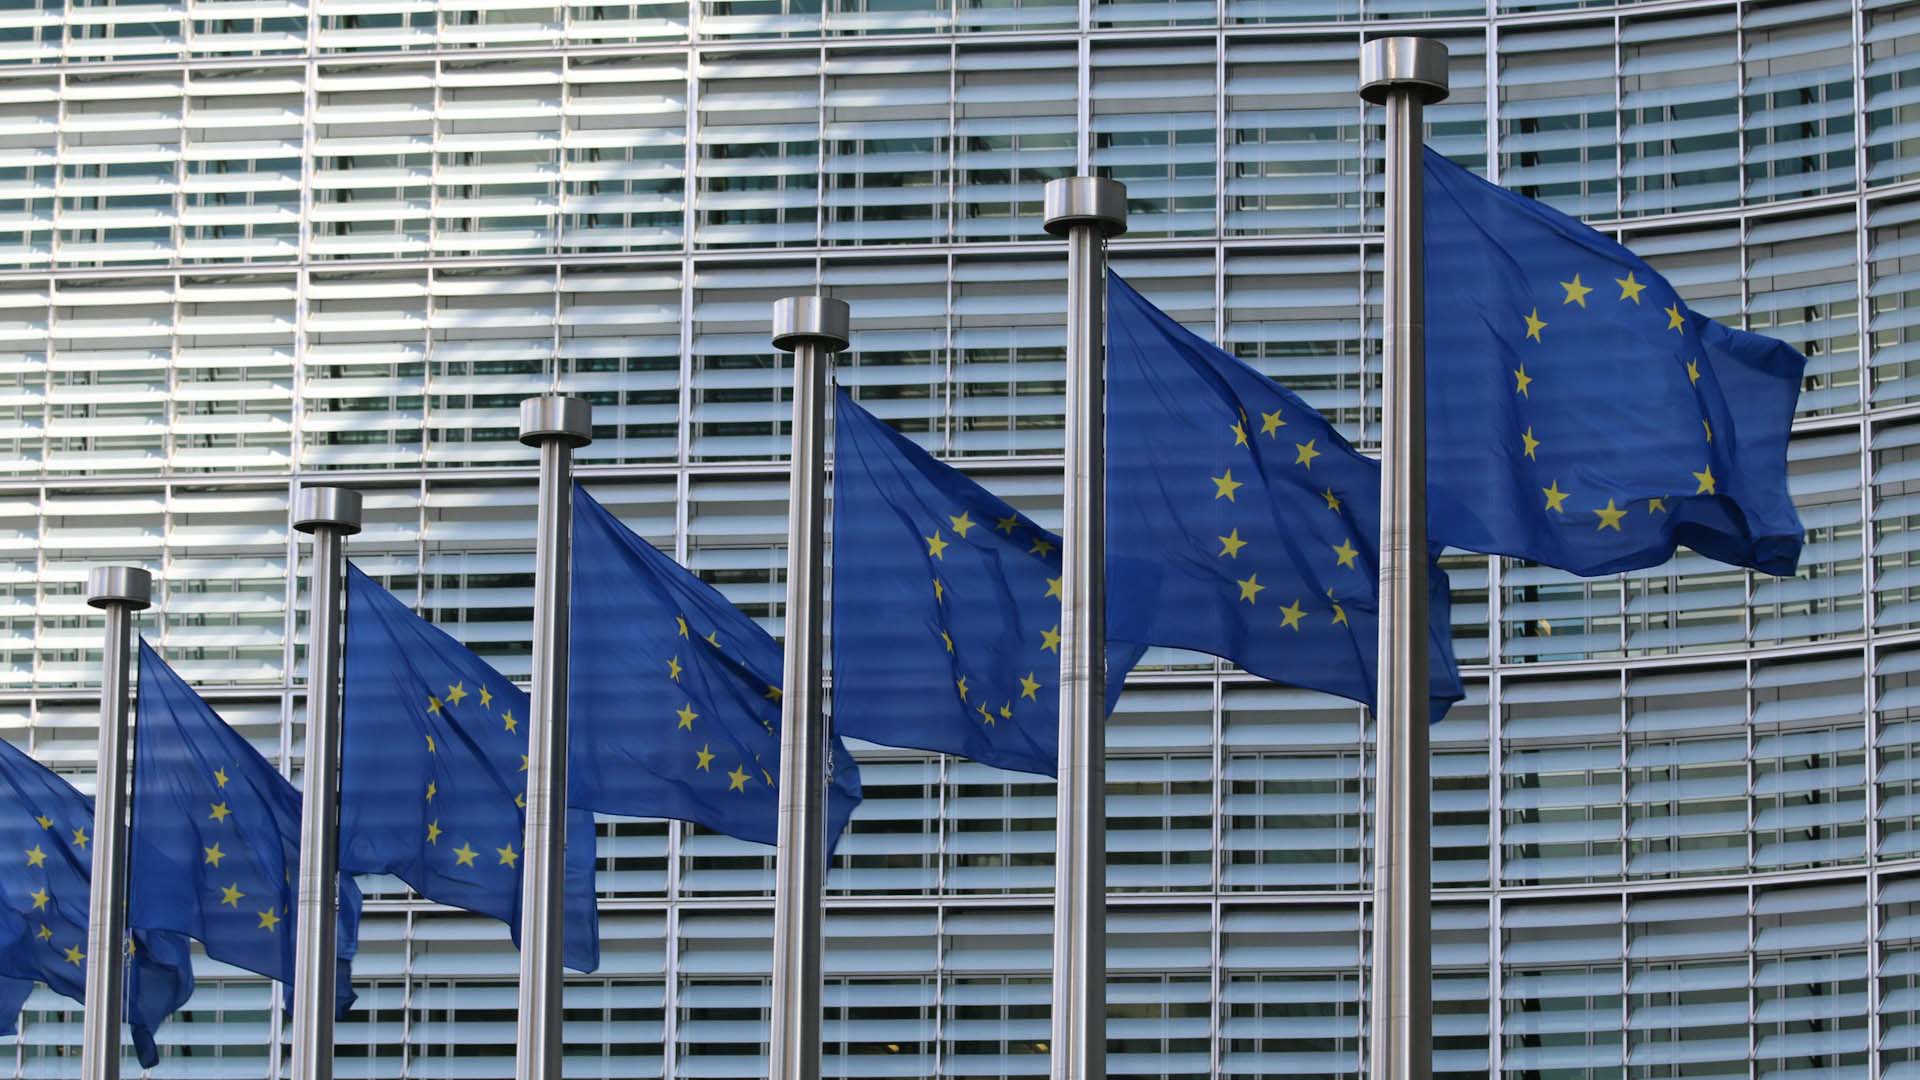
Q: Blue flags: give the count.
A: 7